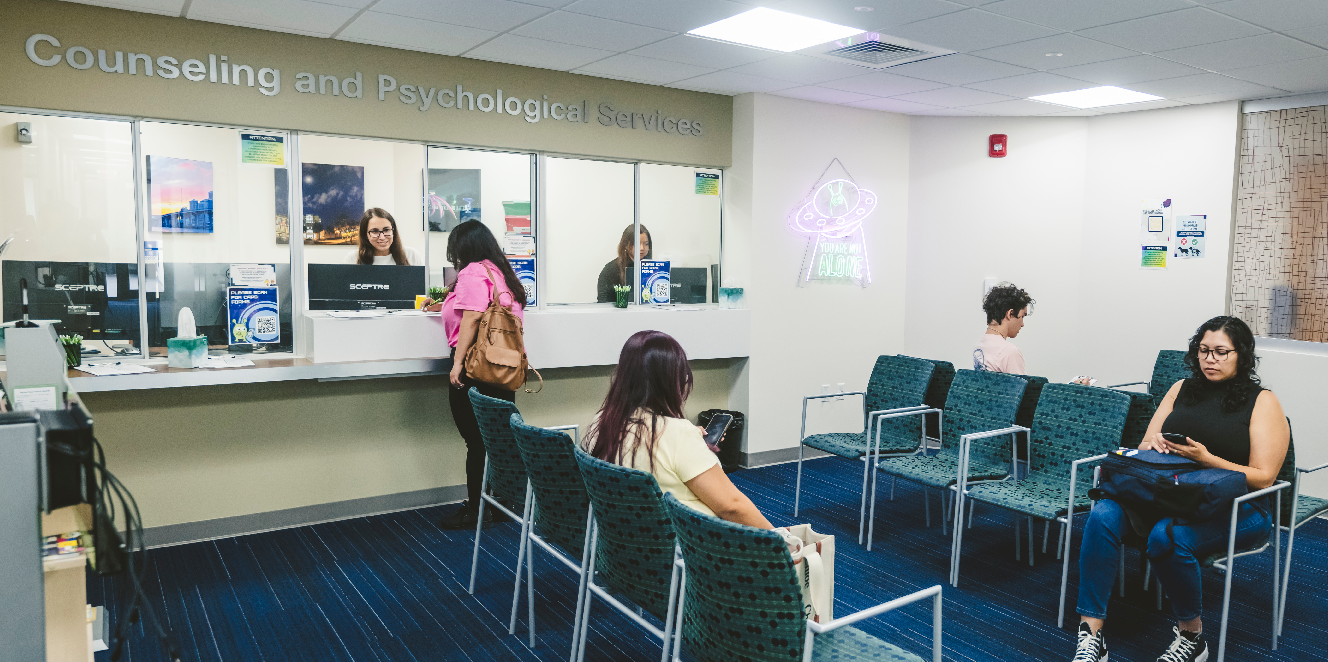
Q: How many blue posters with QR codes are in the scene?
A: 3